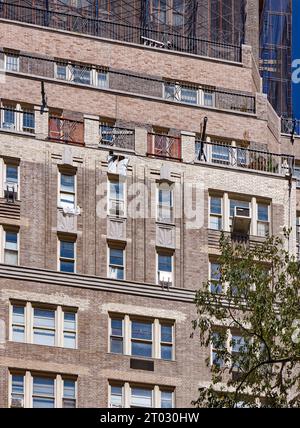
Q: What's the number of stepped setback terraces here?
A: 3